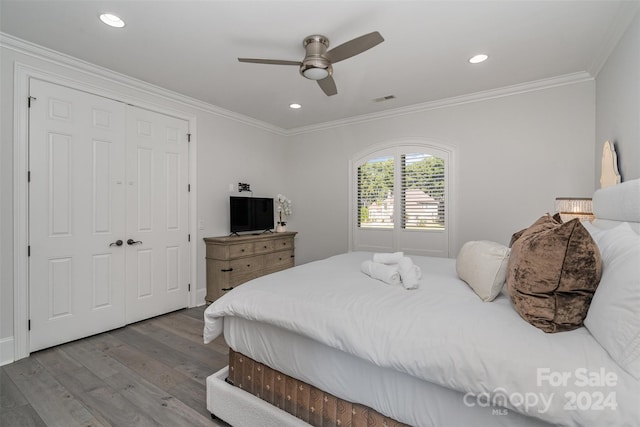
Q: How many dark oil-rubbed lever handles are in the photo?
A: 2